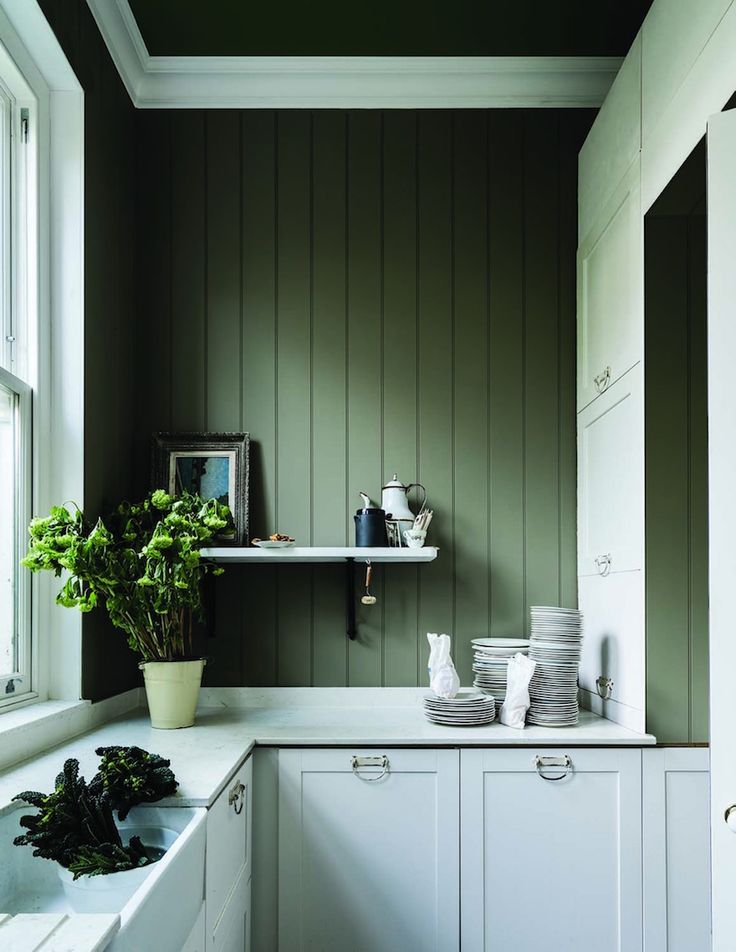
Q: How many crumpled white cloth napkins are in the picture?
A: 2